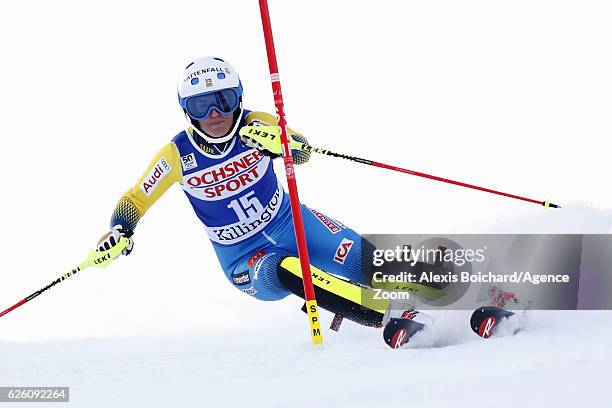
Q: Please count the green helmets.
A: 0